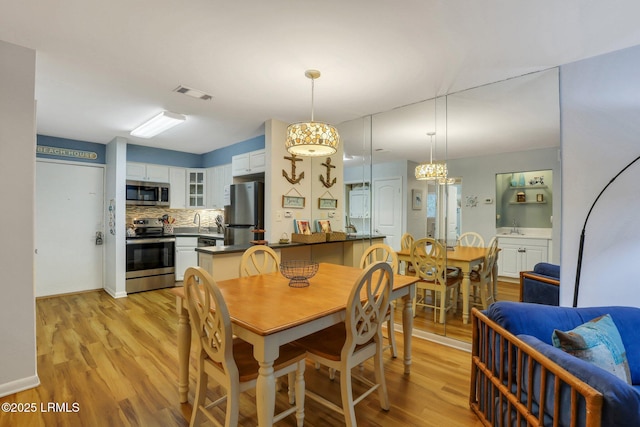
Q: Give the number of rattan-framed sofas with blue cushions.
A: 1